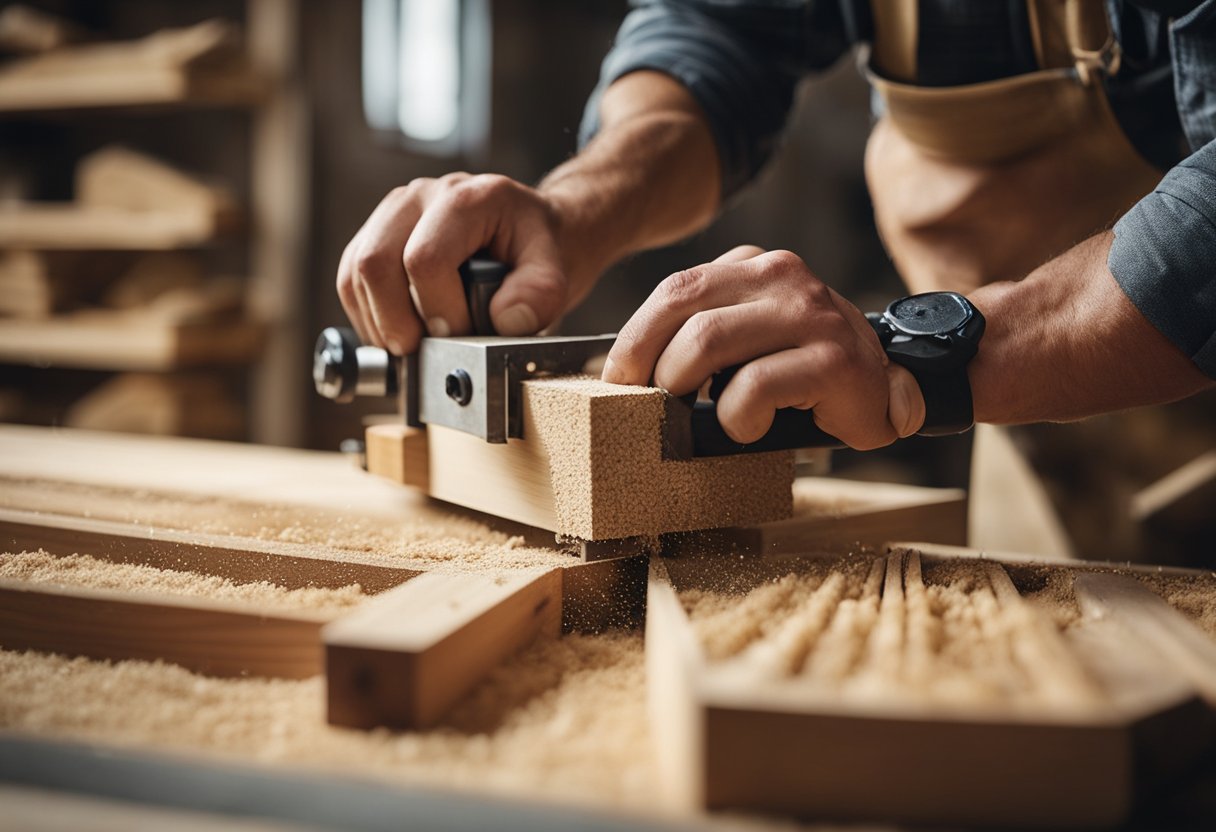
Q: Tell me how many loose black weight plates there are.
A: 0